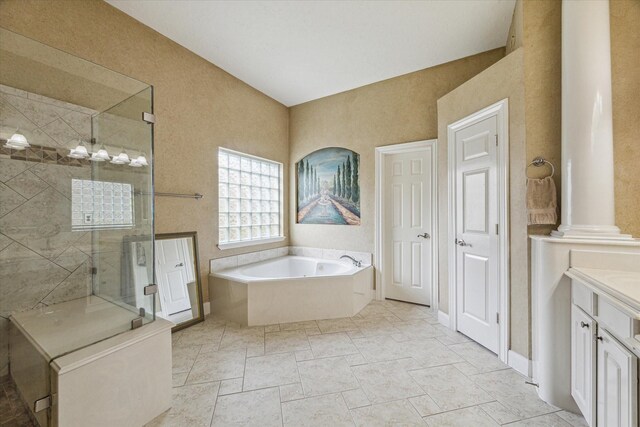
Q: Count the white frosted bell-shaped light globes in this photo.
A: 5